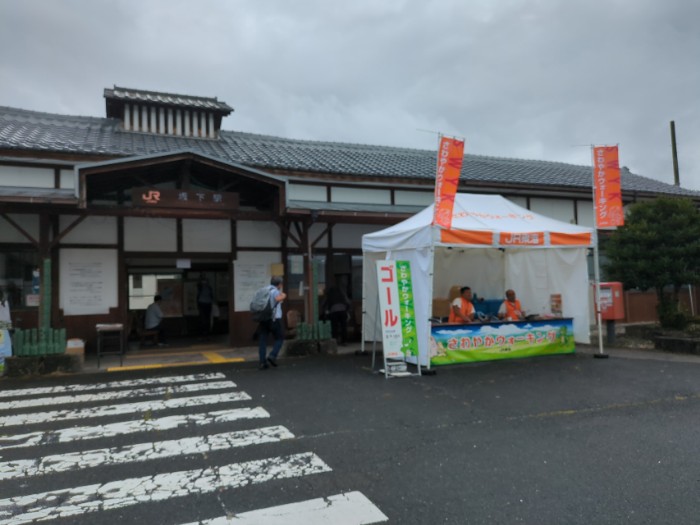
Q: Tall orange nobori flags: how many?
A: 2